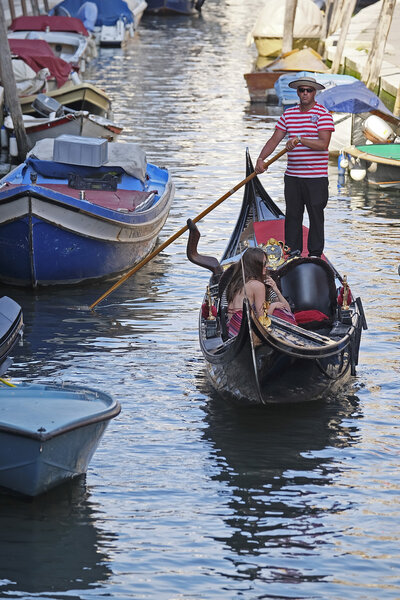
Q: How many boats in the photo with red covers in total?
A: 2